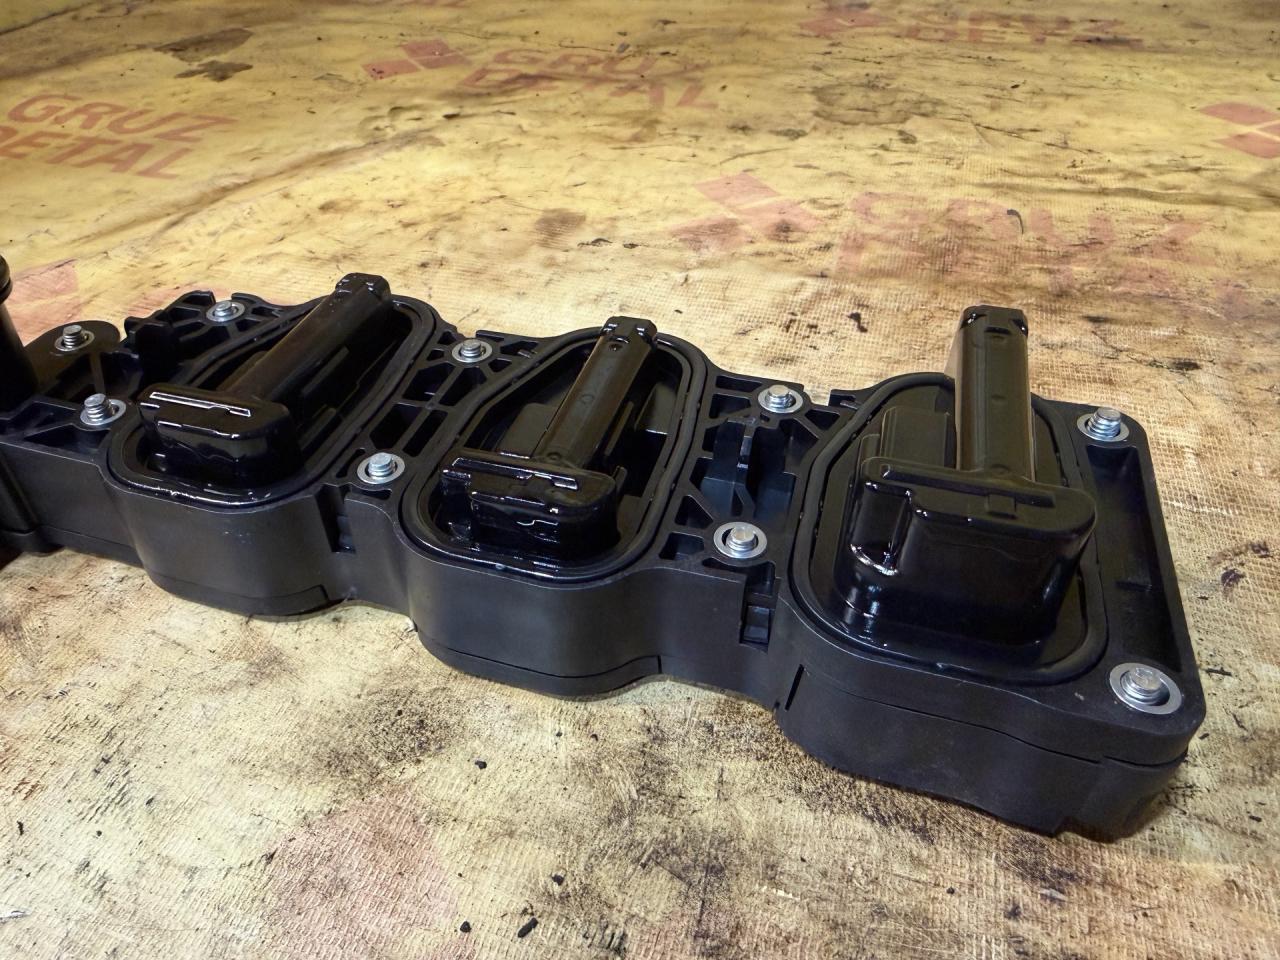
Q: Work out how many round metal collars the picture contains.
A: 9